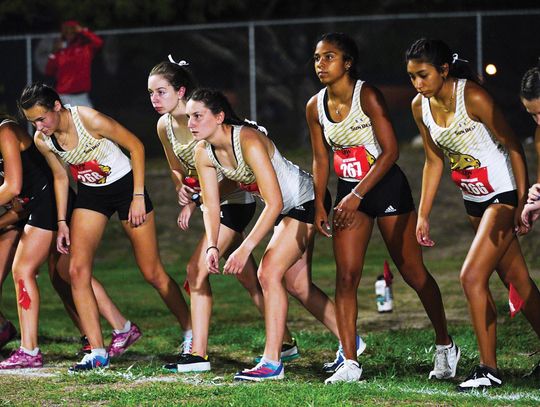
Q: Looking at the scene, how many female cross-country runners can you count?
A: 7